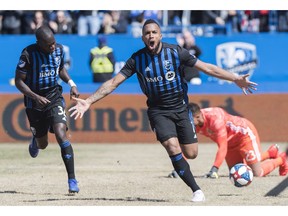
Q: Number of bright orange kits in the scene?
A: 1